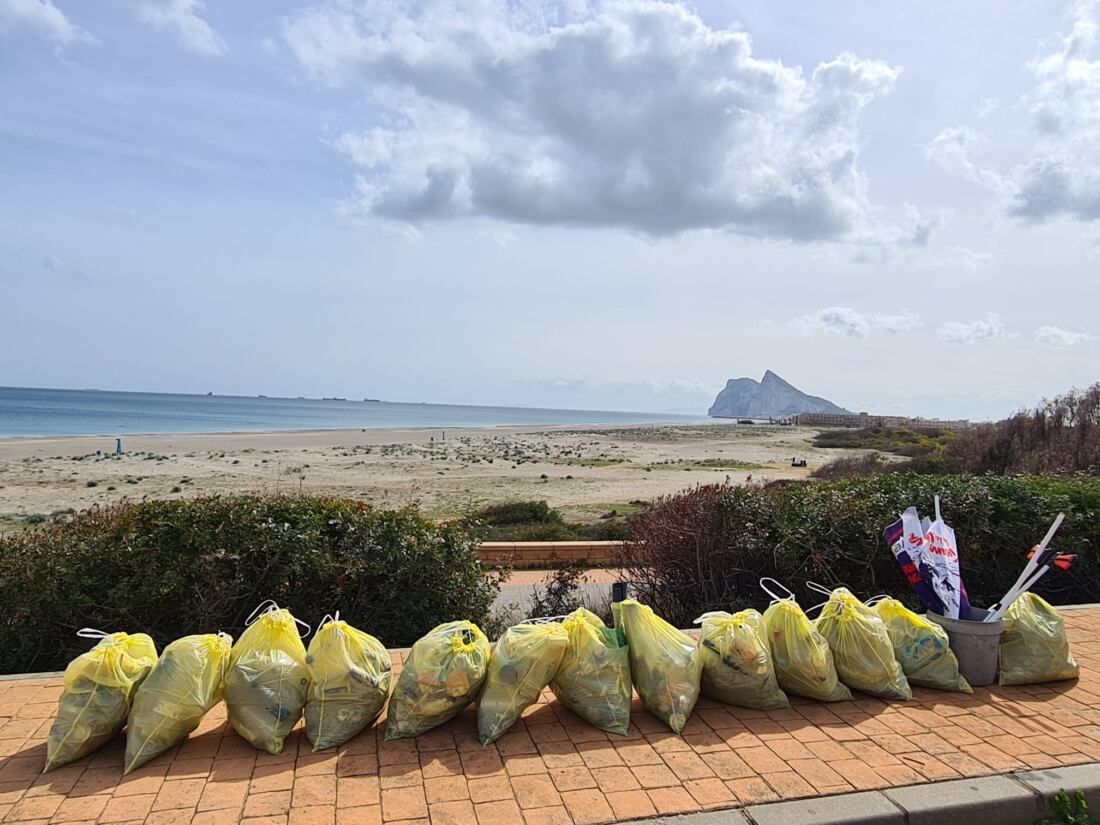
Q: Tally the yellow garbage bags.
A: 13